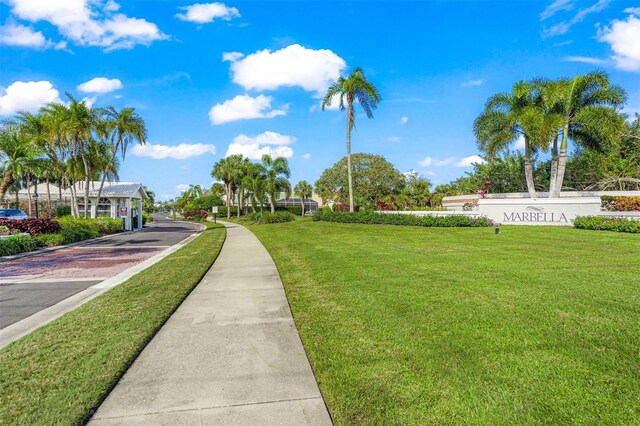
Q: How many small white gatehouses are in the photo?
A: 1